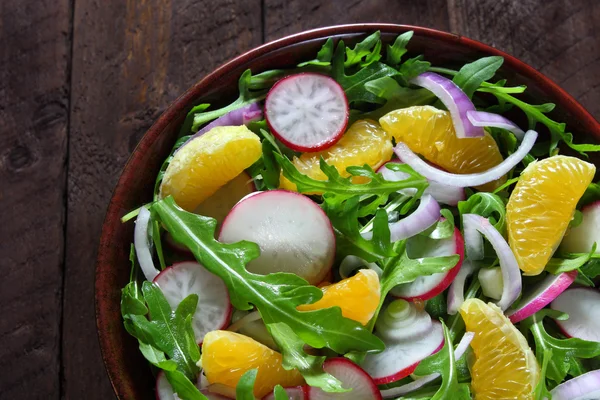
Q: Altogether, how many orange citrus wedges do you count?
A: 7